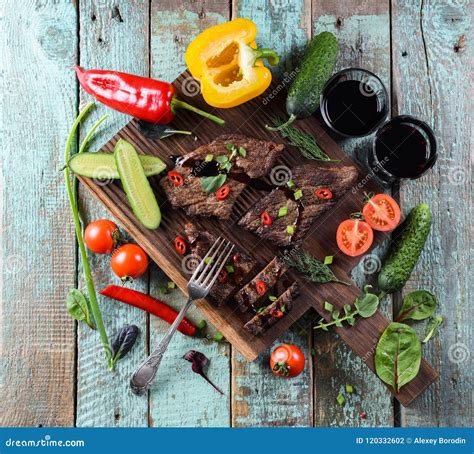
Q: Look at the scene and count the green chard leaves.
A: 3